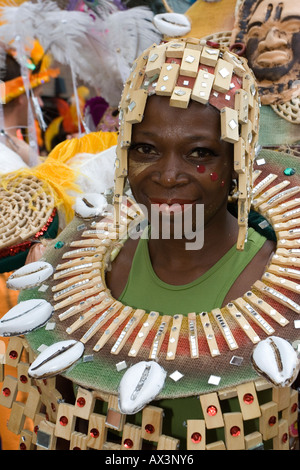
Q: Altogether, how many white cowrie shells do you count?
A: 7